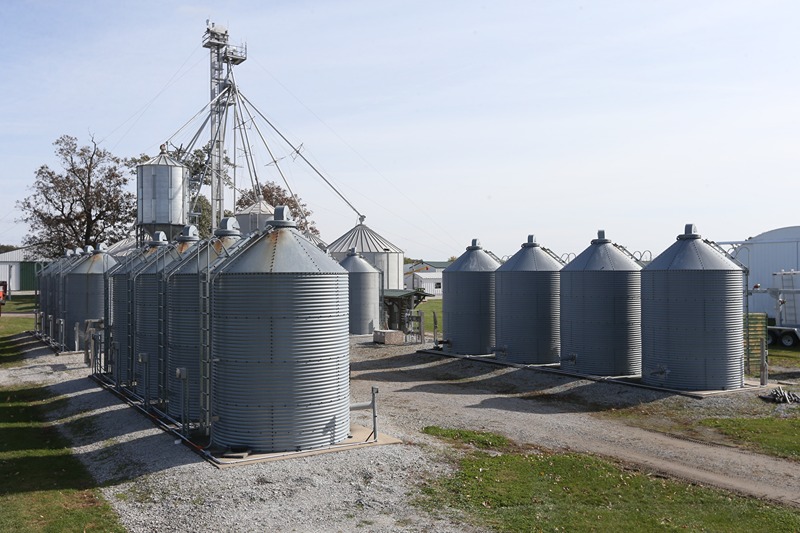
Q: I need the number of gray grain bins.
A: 13